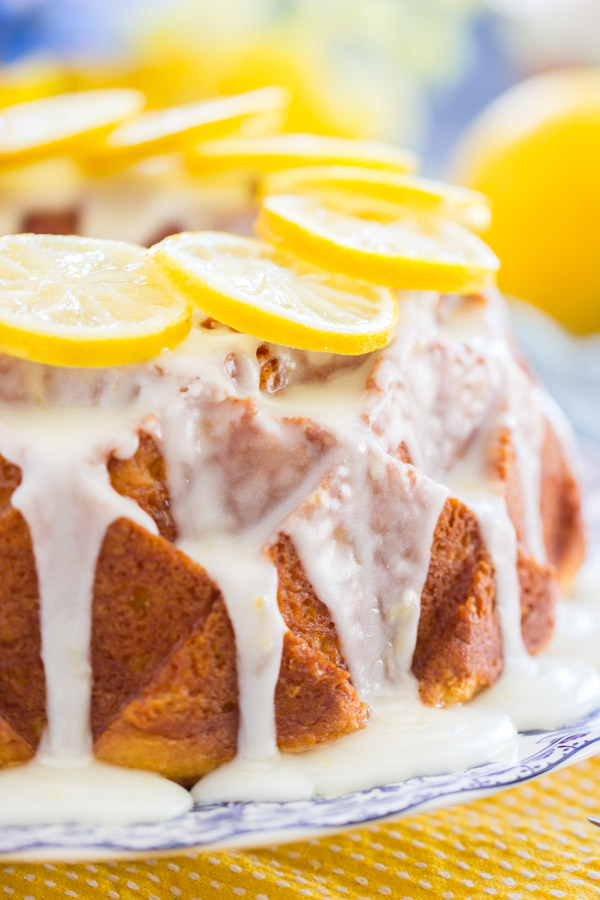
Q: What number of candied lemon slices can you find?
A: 7